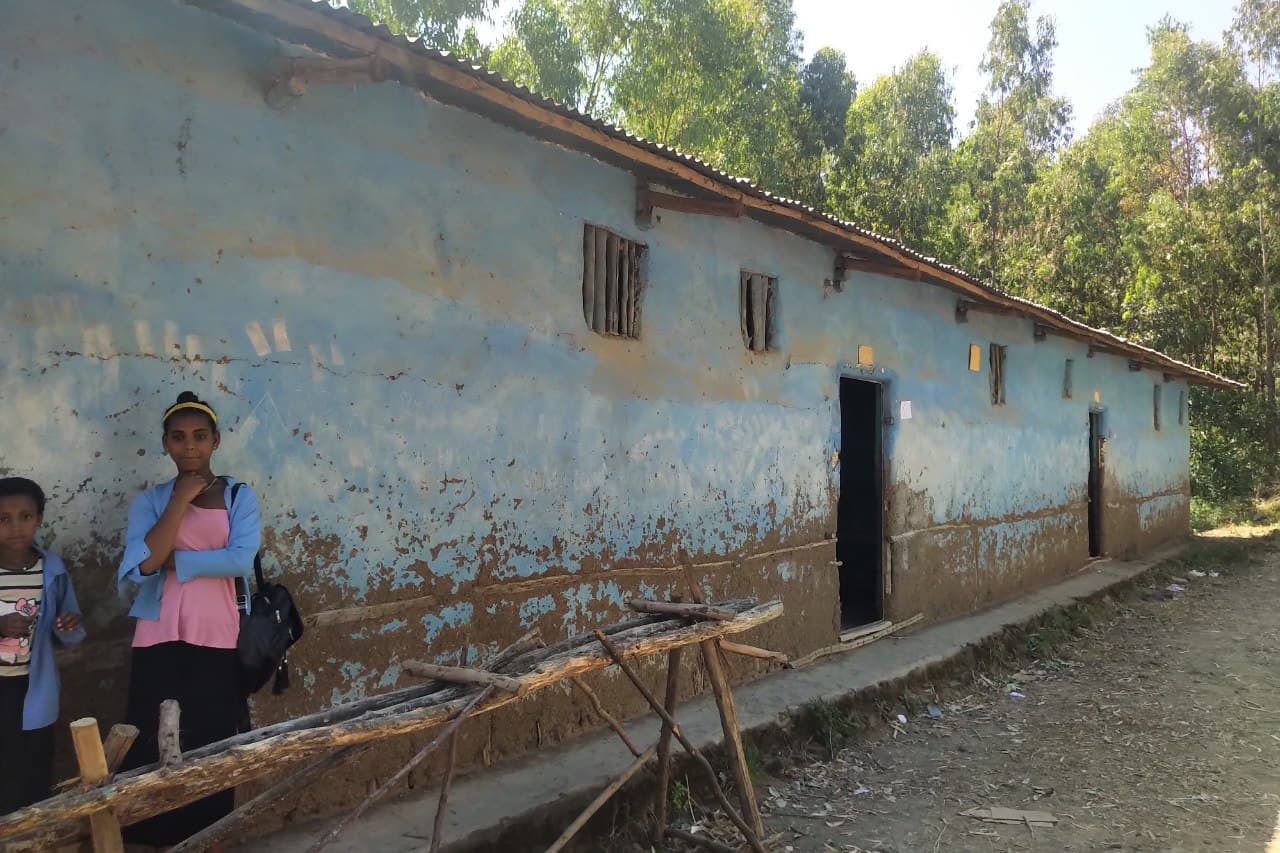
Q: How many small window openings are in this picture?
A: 6